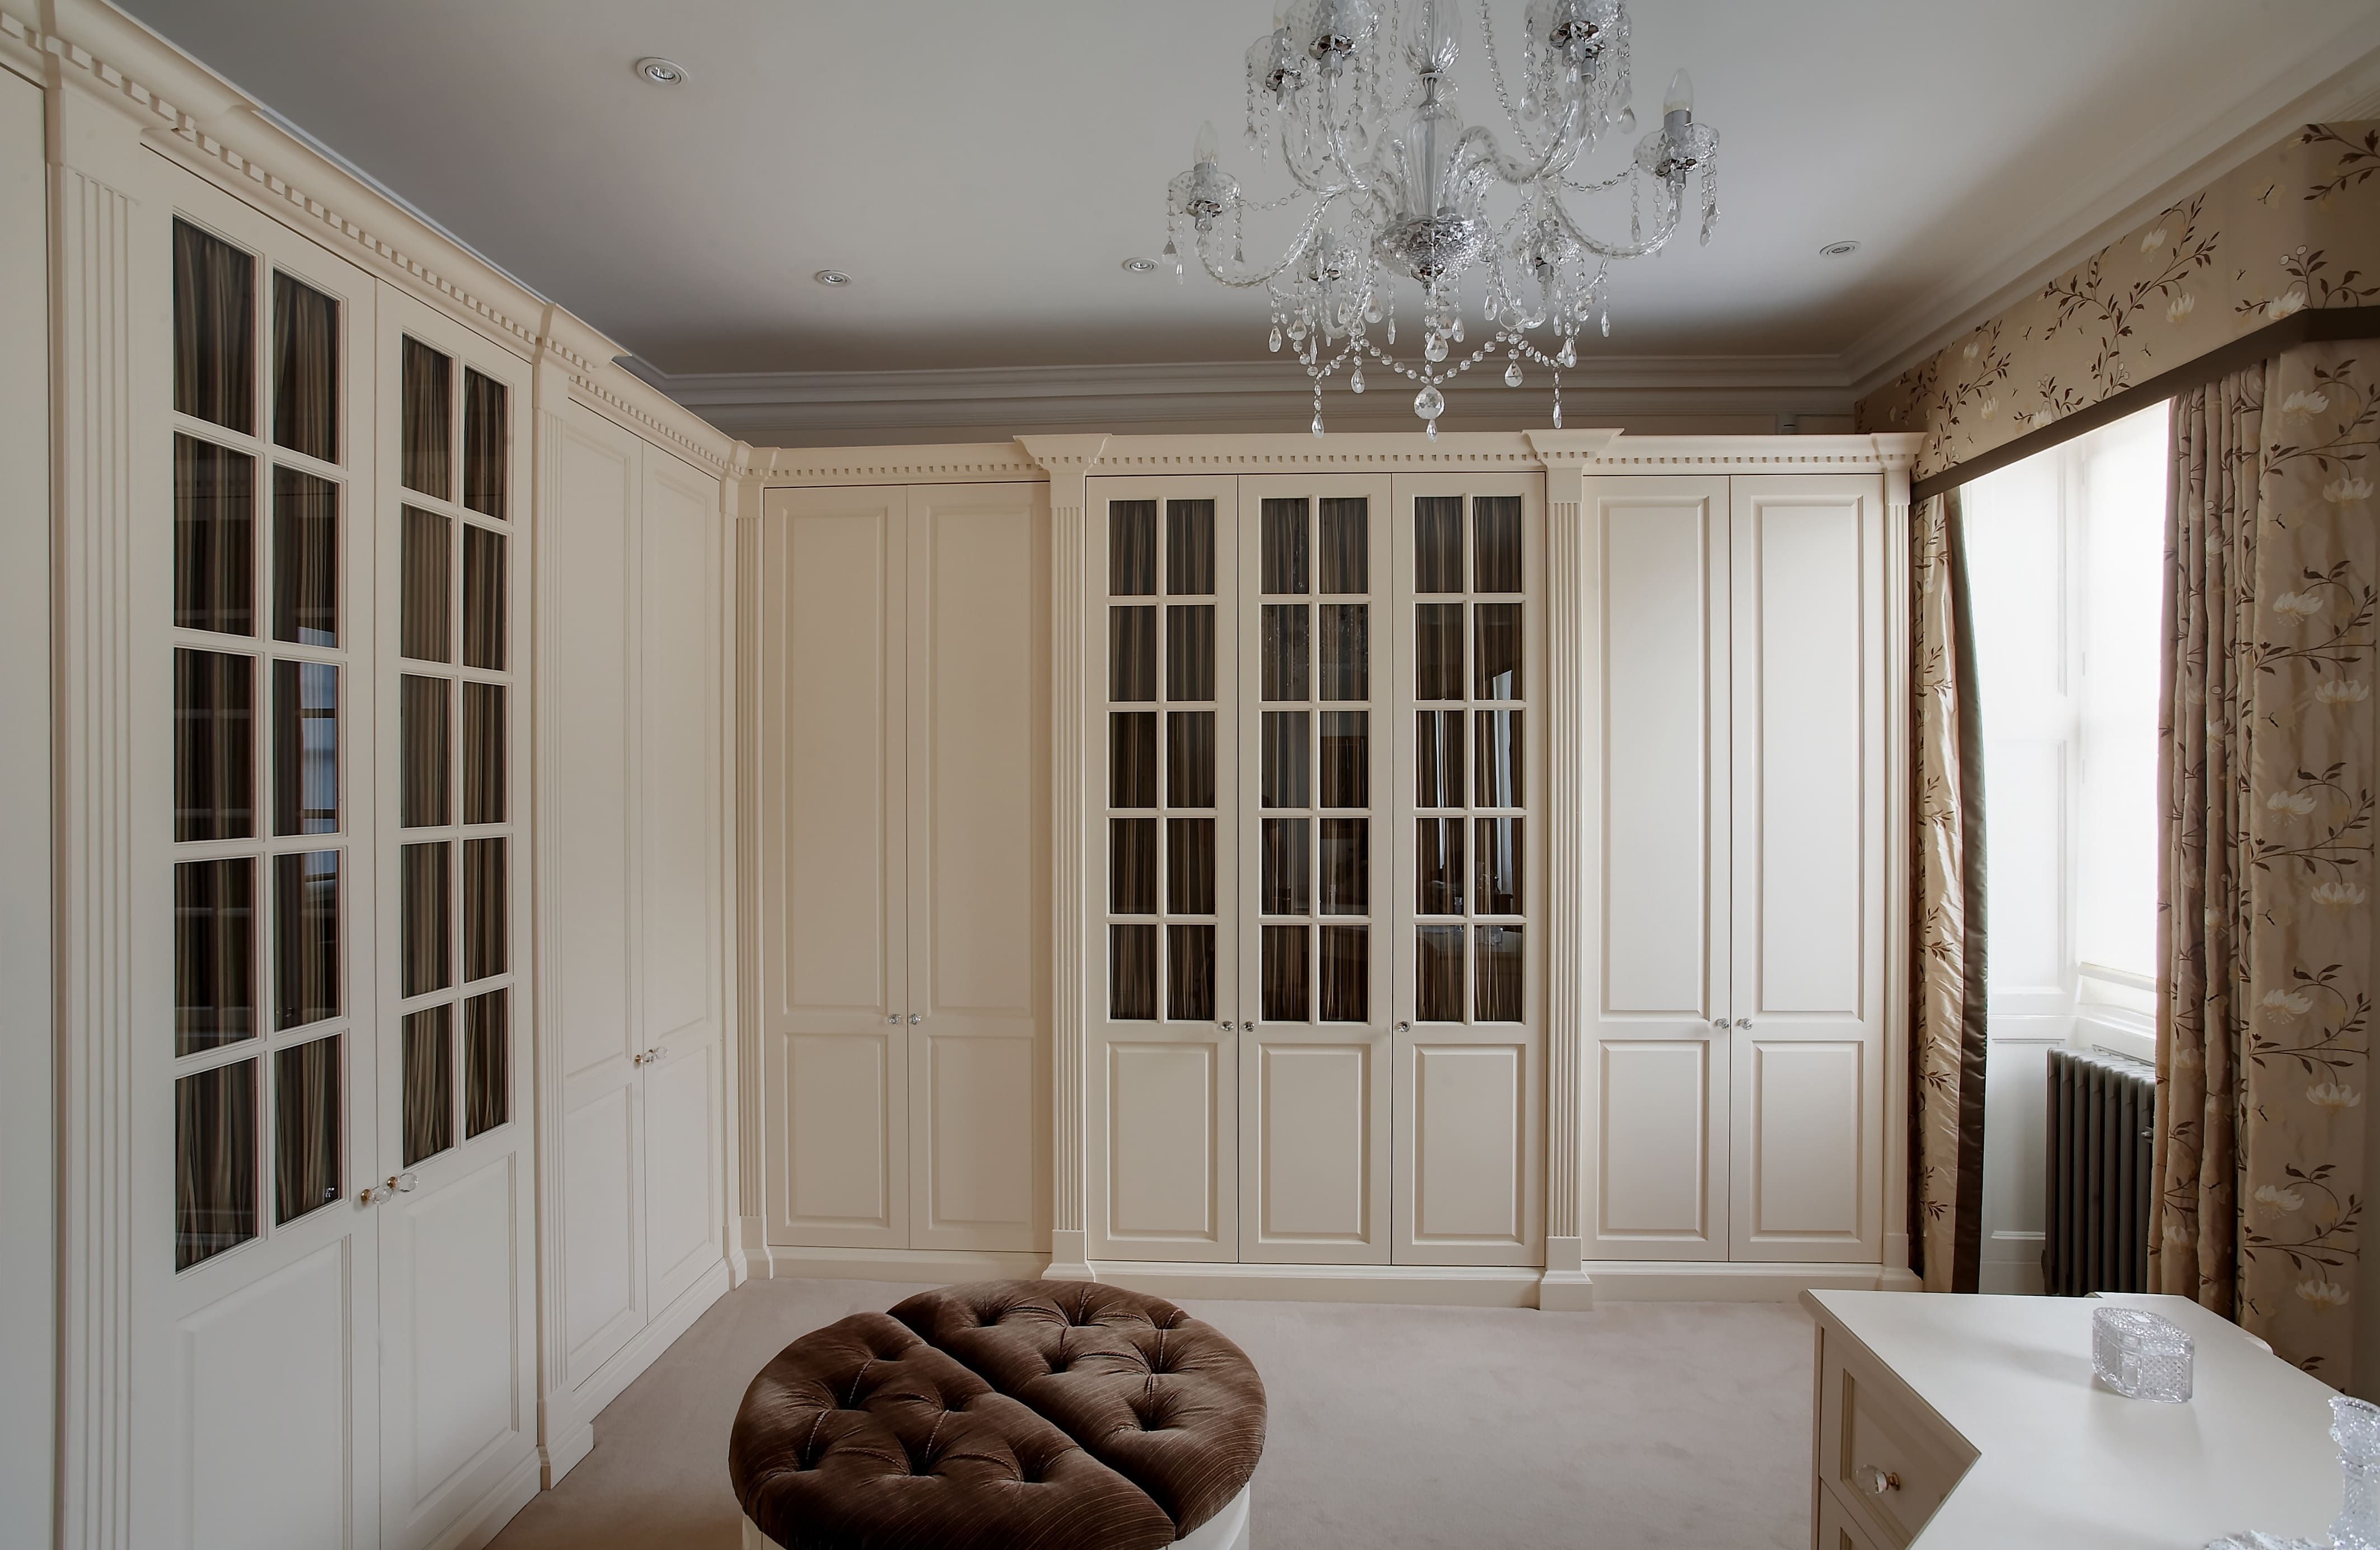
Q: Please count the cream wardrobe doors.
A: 11